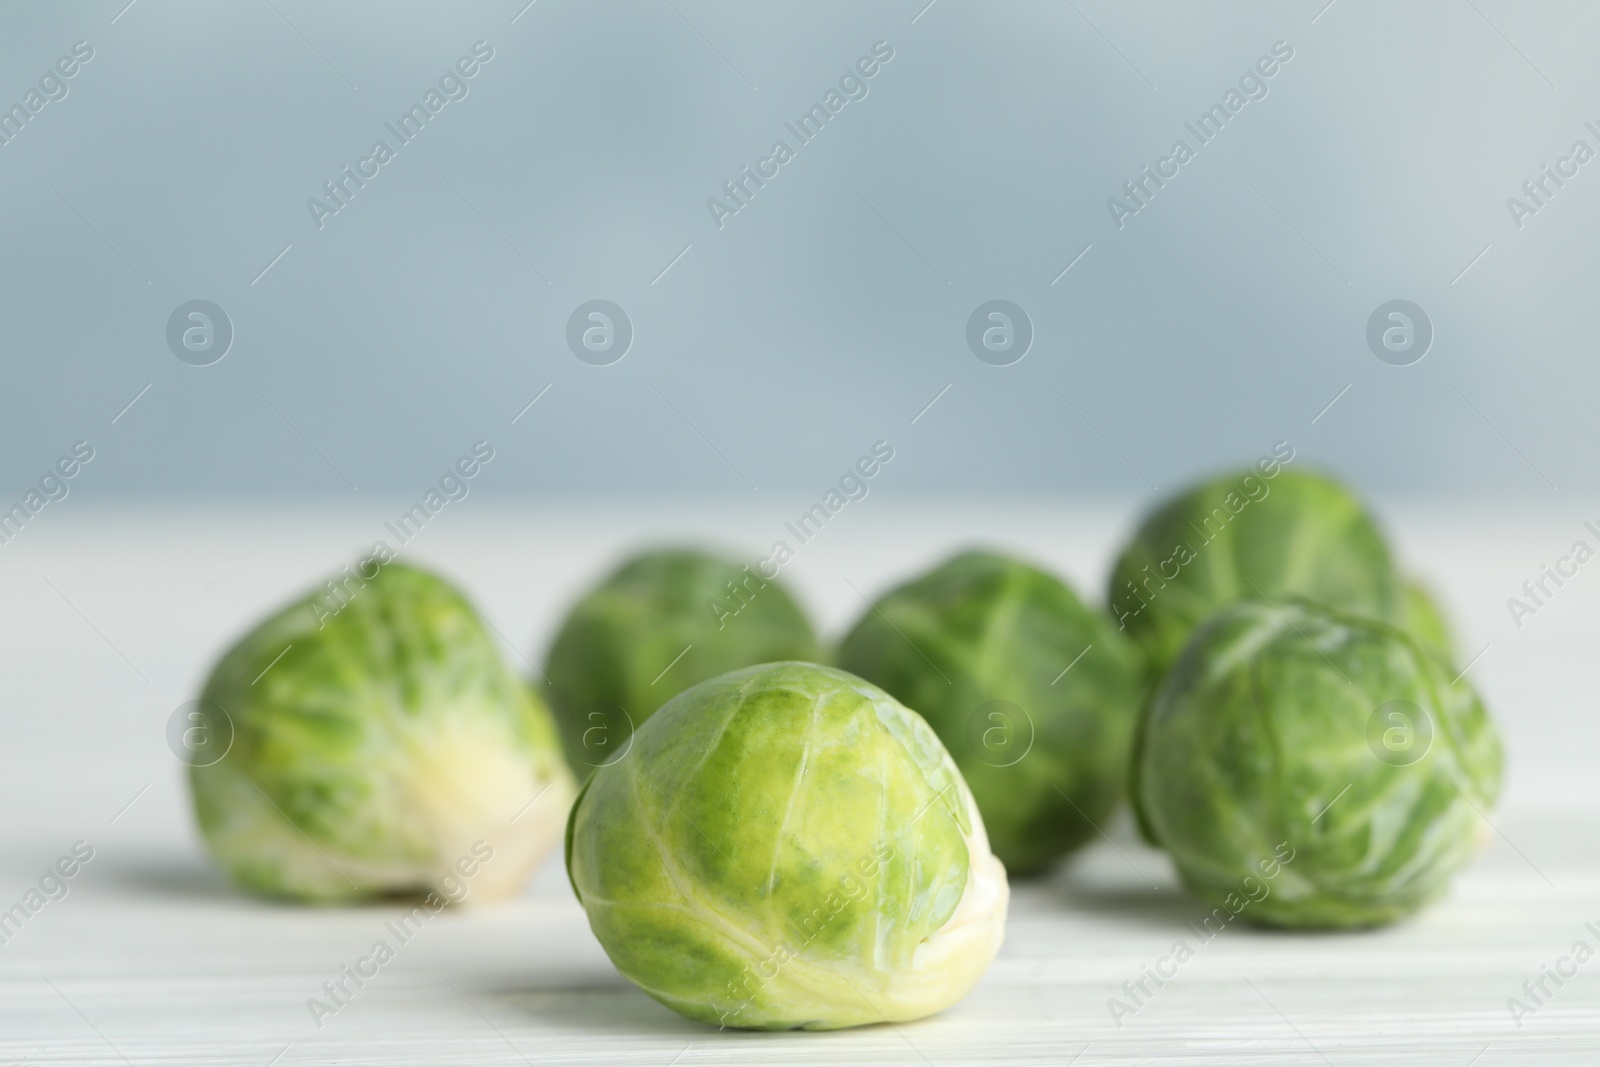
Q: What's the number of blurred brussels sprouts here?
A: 5